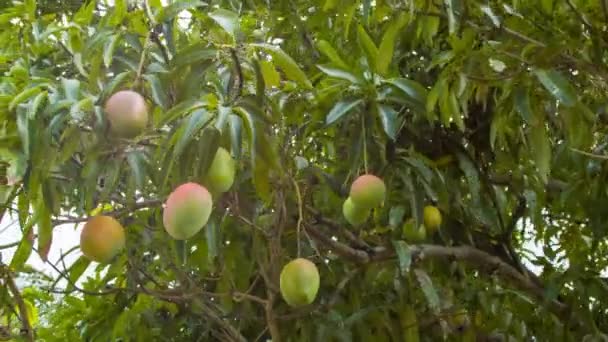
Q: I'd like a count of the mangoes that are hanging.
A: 9